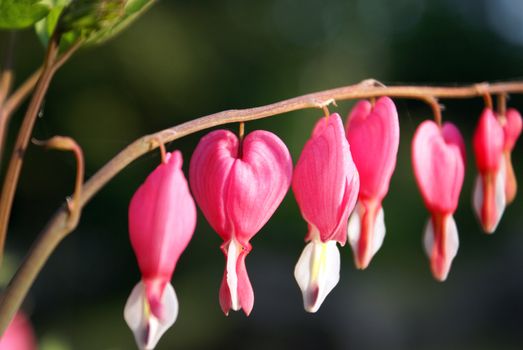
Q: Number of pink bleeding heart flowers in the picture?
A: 7